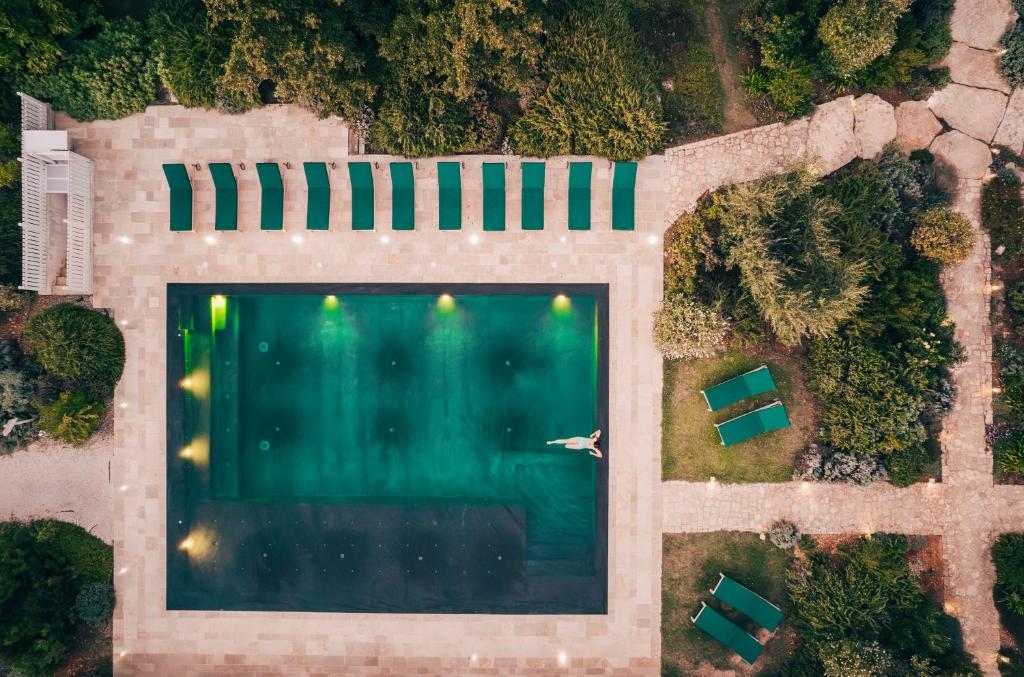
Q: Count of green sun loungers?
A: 15